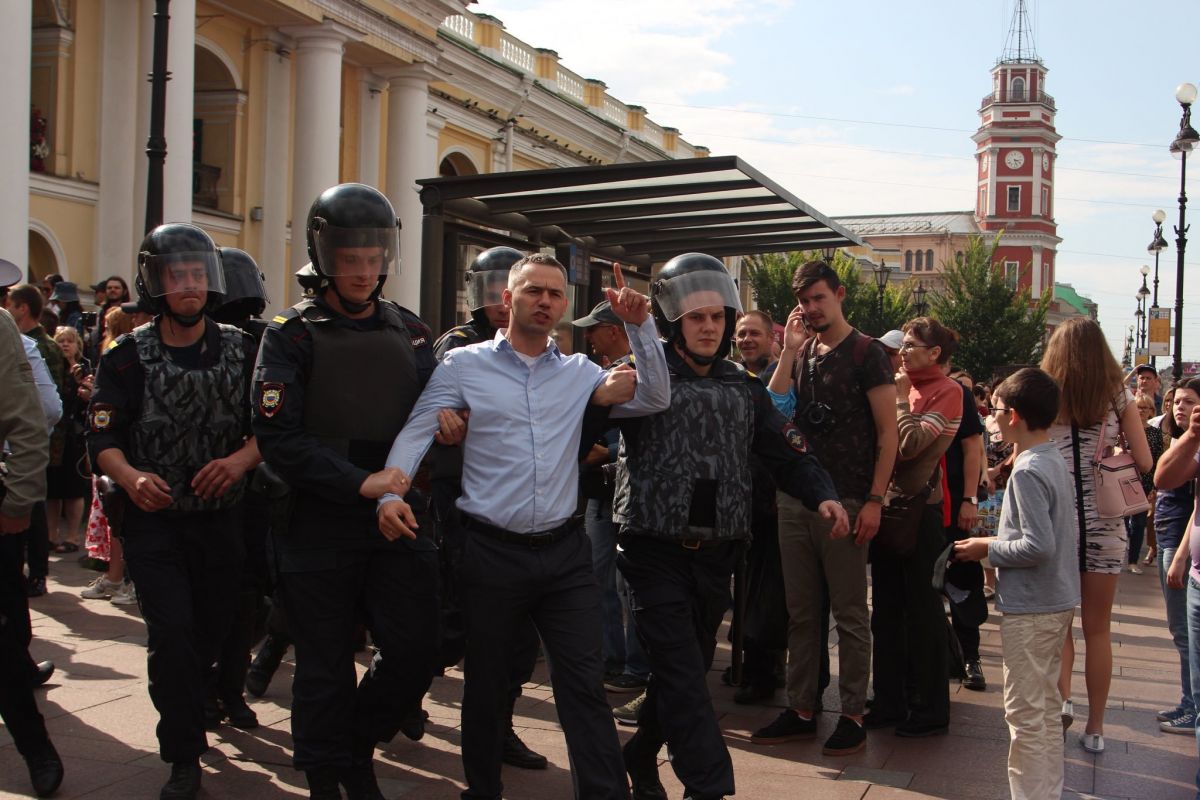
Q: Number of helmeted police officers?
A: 5